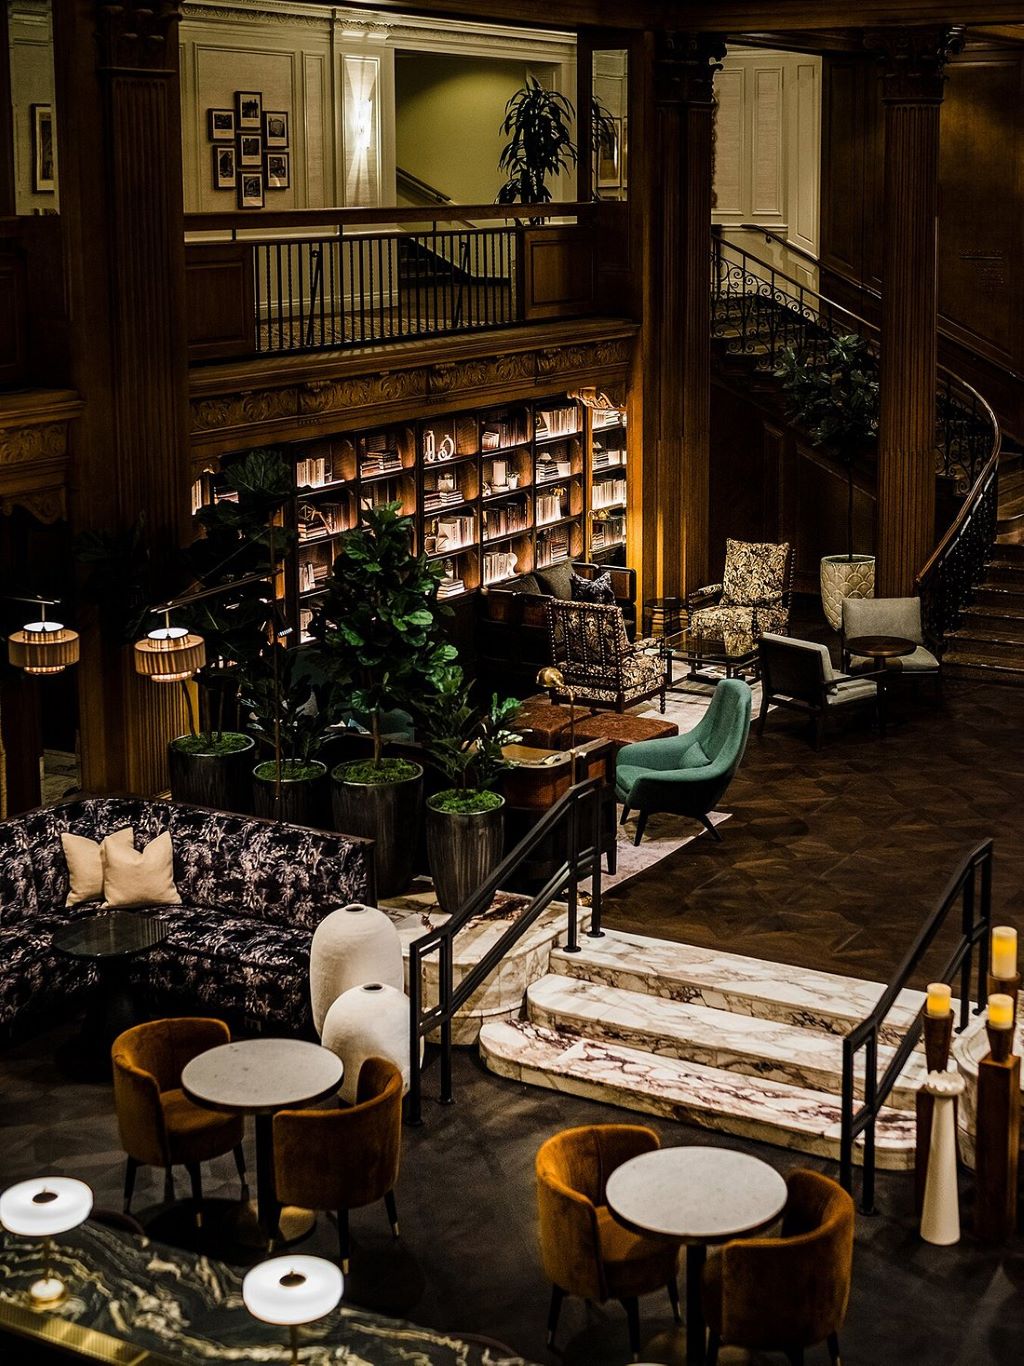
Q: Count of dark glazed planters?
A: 4